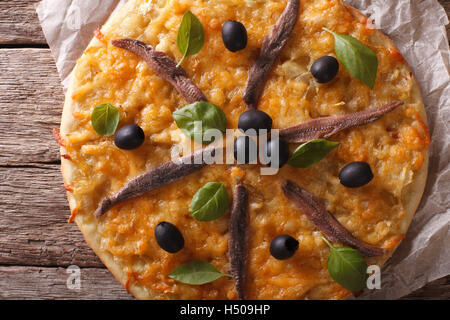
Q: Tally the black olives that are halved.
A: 0